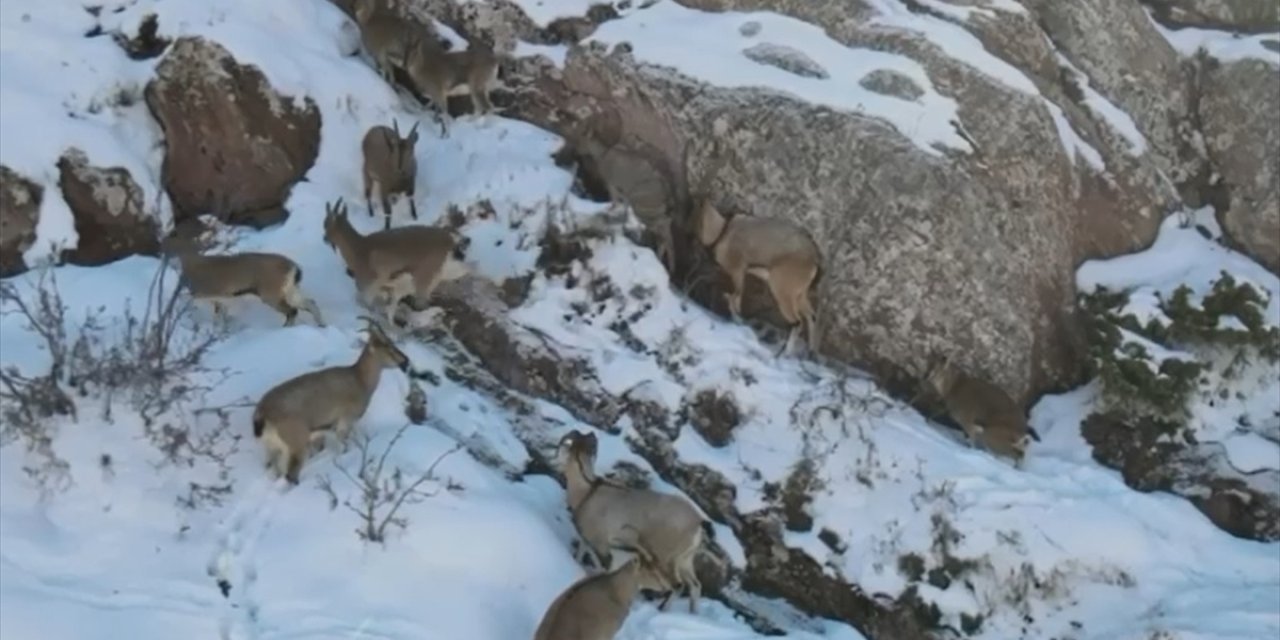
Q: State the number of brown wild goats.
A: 11